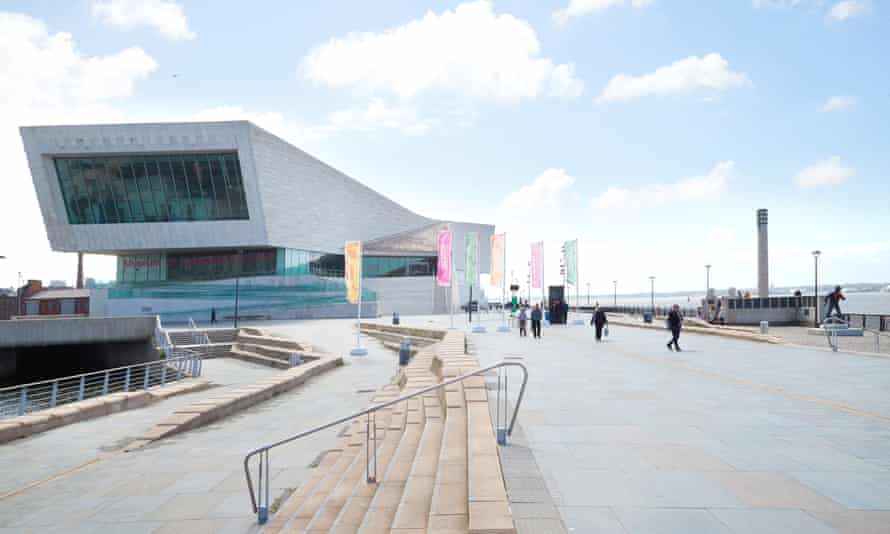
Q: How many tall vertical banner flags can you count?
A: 6